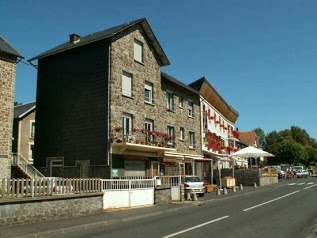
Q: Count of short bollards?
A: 7